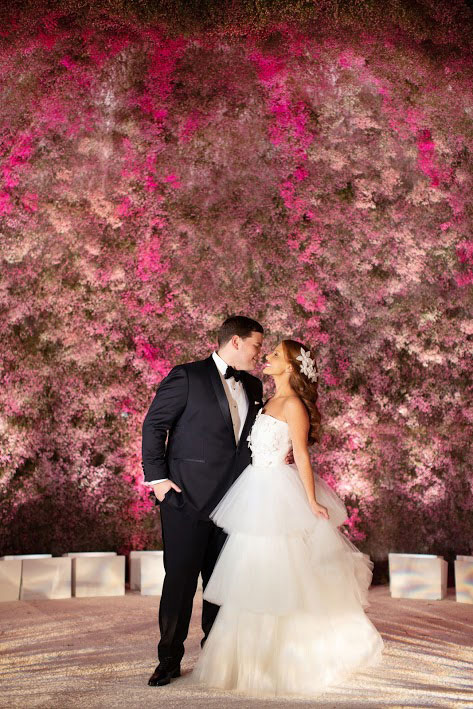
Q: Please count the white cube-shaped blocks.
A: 6